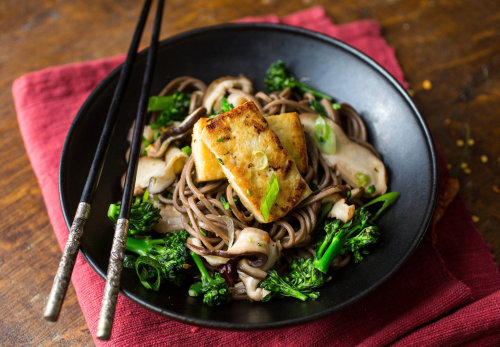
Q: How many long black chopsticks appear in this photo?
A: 2